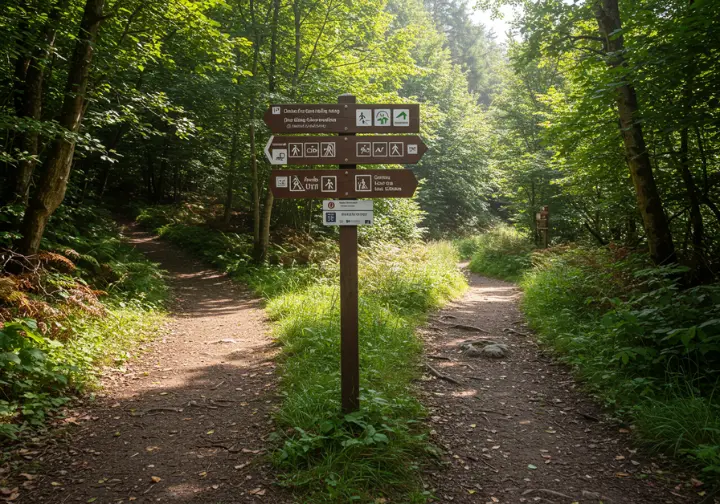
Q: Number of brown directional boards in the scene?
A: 3